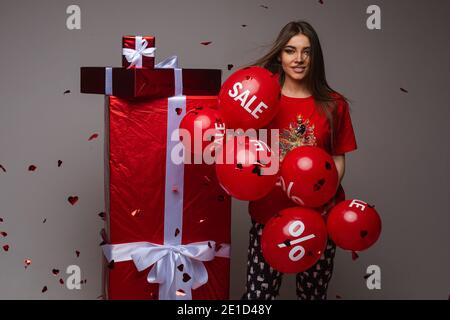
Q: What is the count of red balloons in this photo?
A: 6